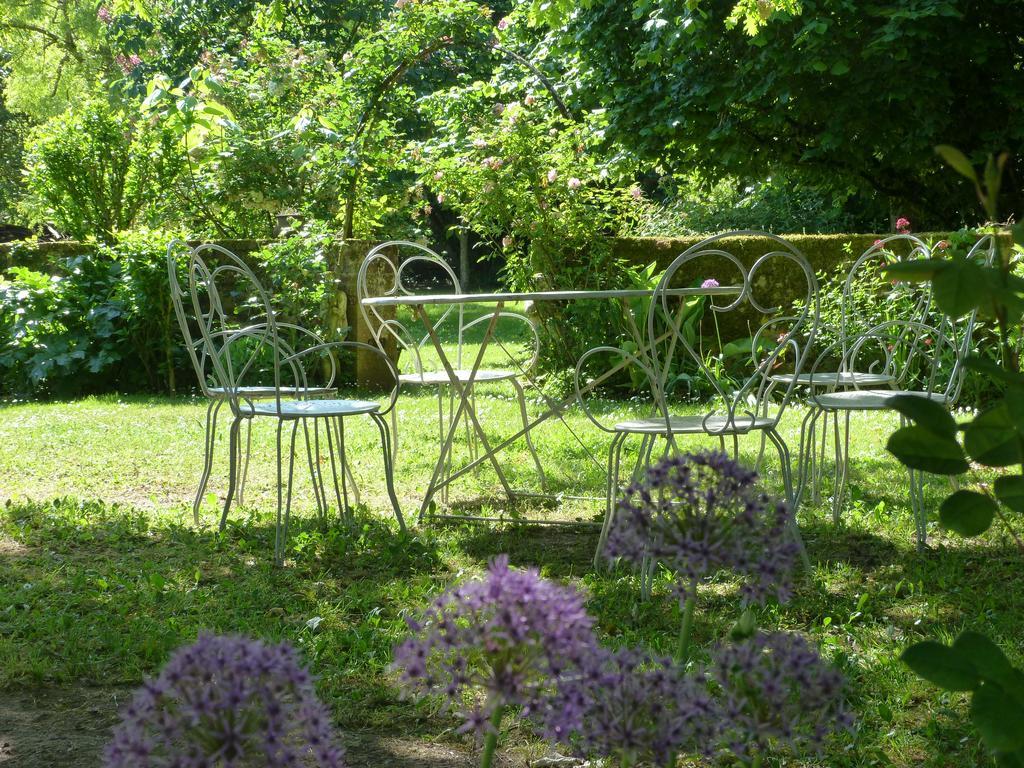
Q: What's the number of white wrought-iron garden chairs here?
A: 6